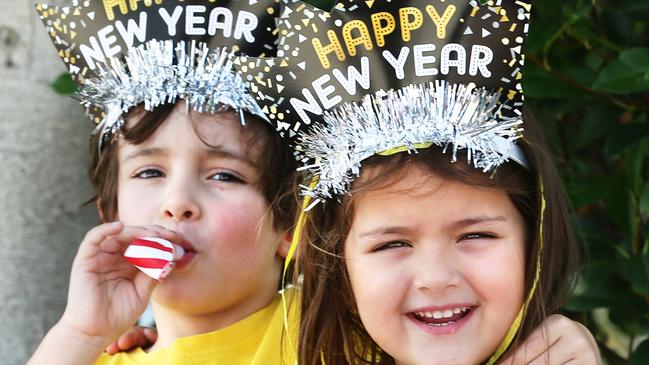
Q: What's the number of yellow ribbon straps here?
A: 2